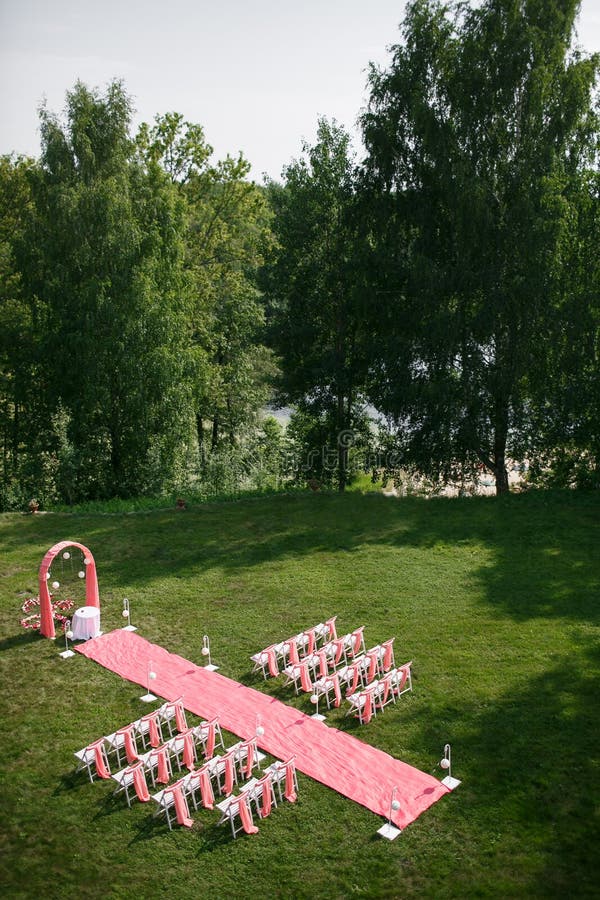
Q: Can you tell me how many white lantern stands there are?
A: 8